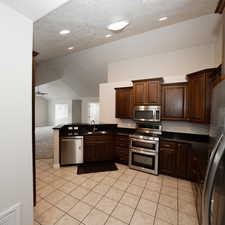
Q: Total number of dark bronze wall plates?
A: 0